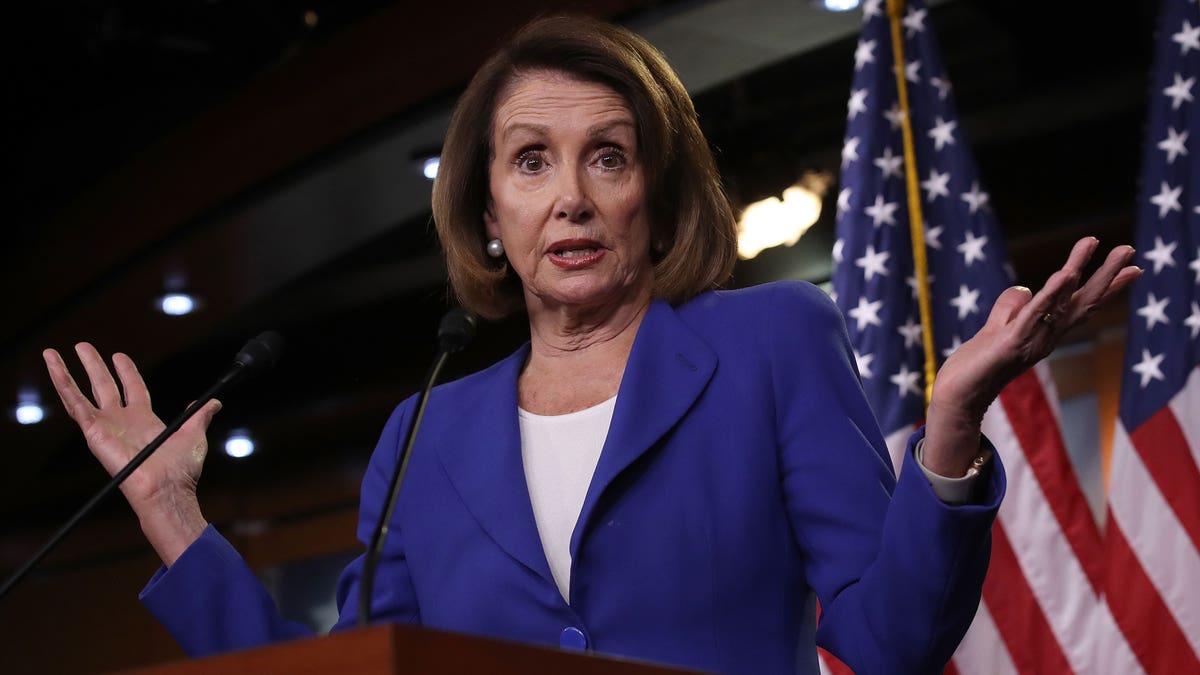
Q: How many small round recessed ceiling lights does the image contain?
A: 5